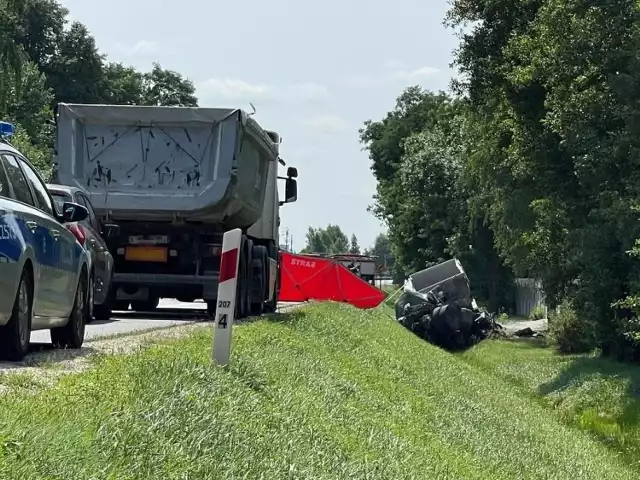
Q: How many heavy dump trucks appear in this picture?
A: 1